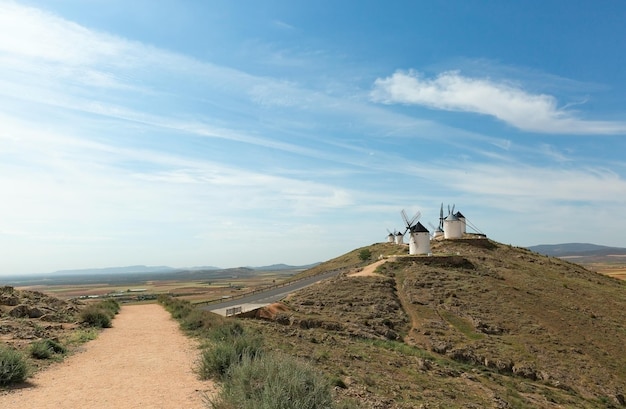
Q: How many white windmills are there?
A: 6